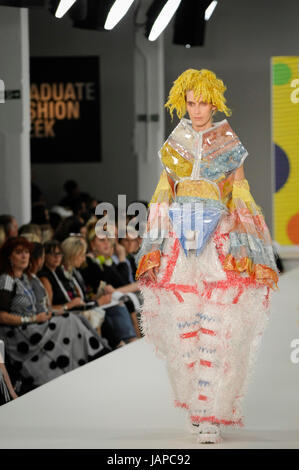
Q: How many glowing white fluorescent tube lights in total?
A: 4